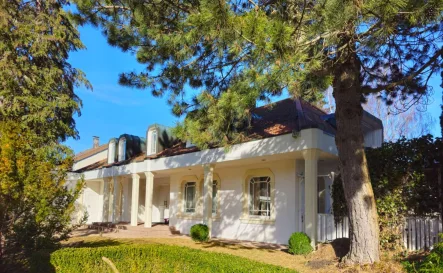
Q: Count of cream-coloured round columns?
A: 6